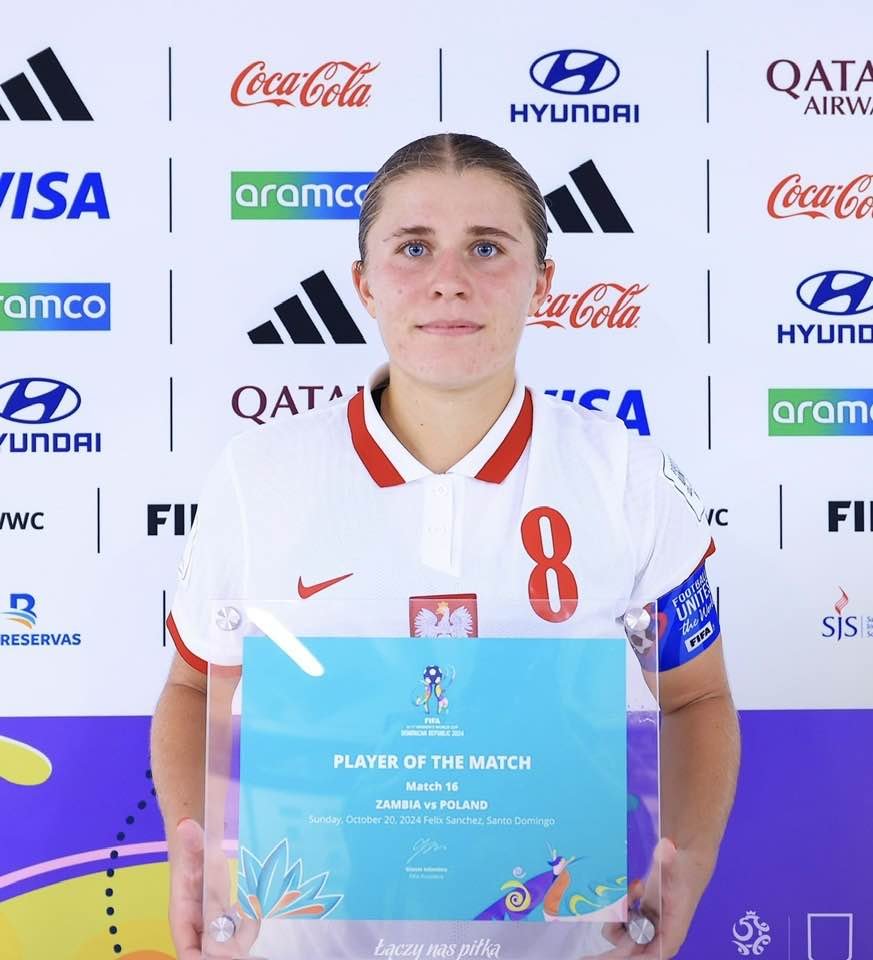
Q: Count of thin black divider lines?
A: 13